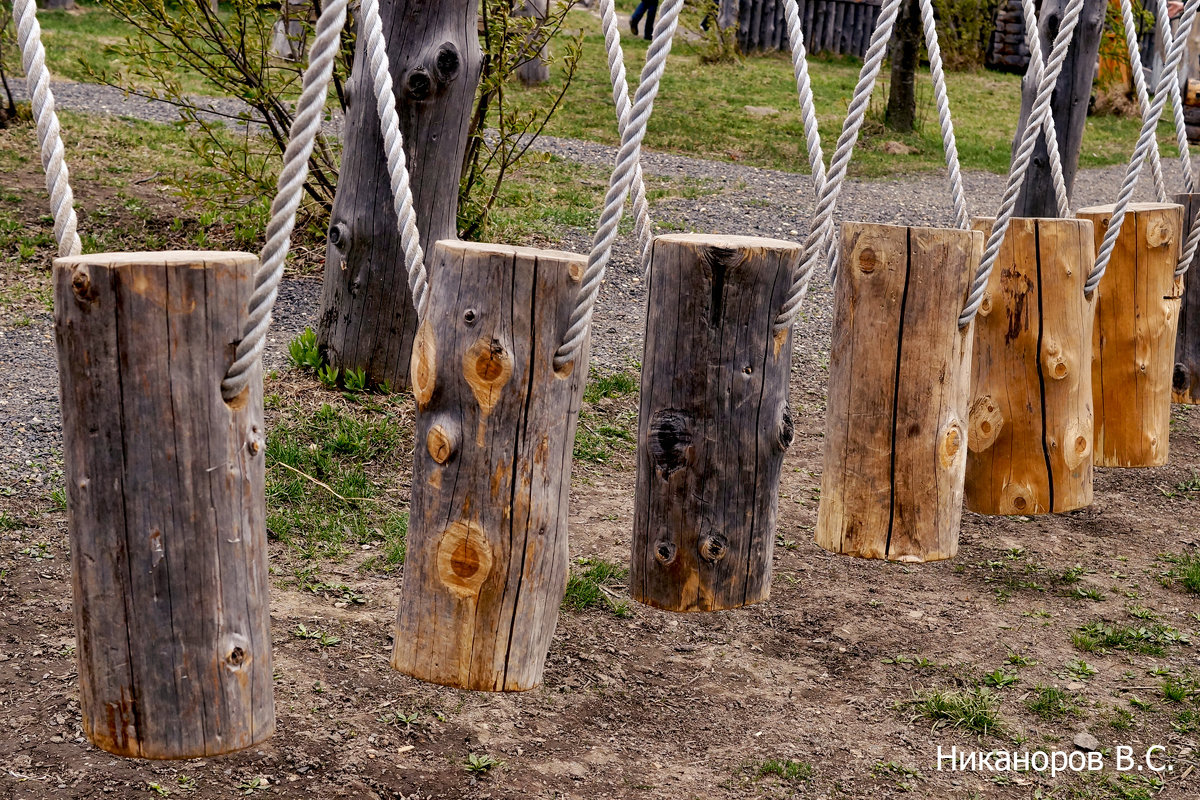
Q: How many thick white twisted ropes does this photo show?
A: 14